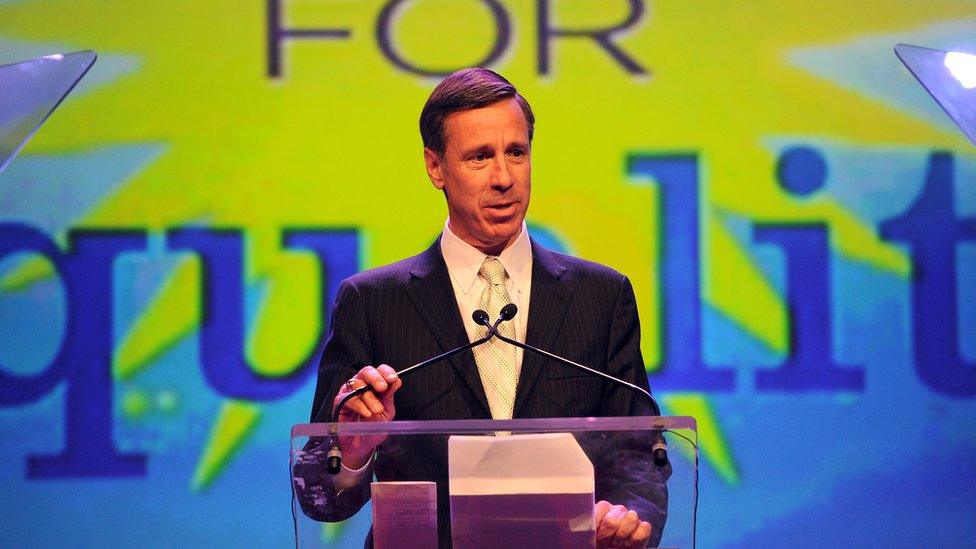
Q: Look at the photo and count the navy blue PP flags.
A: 0